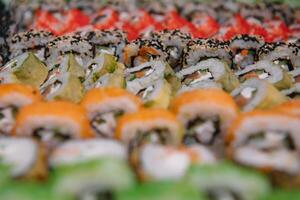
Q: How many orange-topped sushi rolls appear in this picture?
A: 7